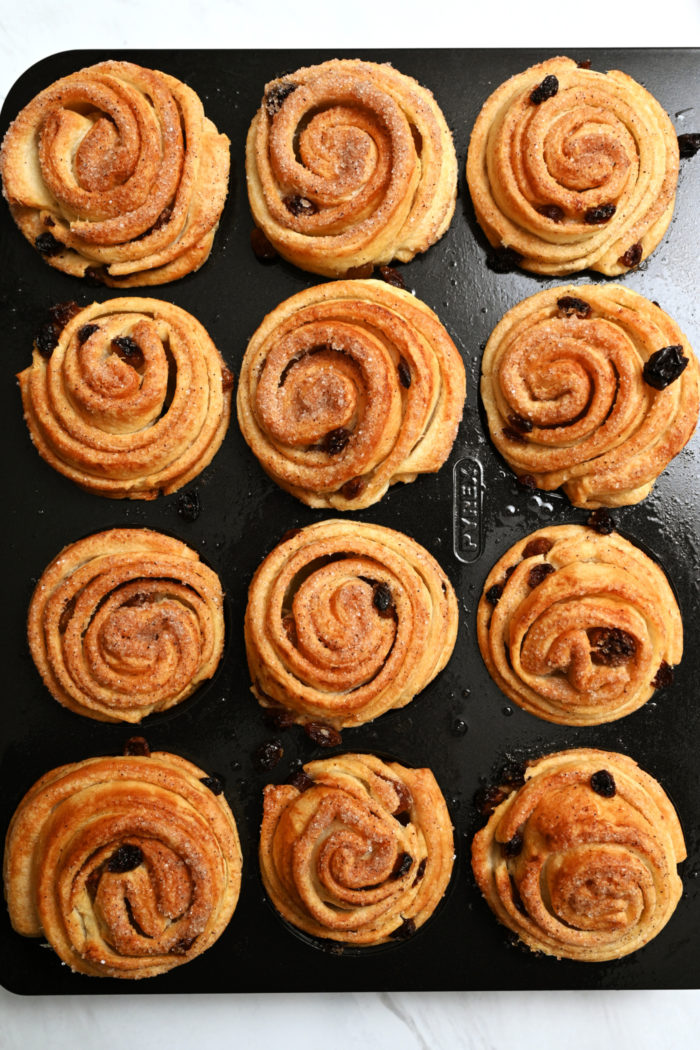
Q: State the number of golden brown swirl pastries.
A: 12